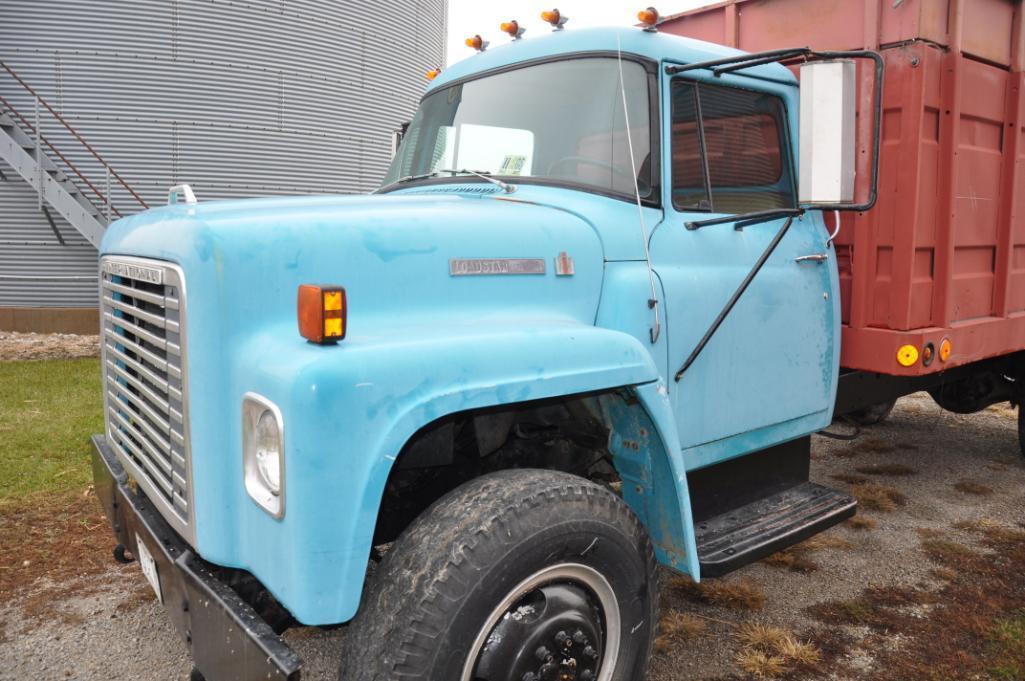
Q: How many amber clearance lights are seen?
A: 5